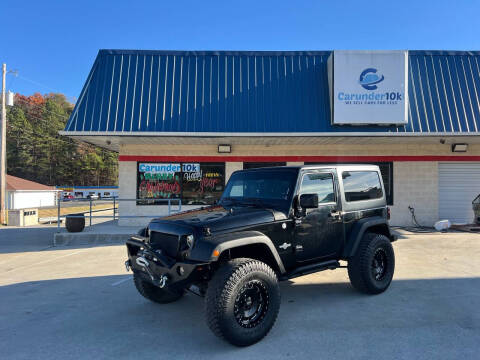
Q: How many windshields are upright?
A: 1